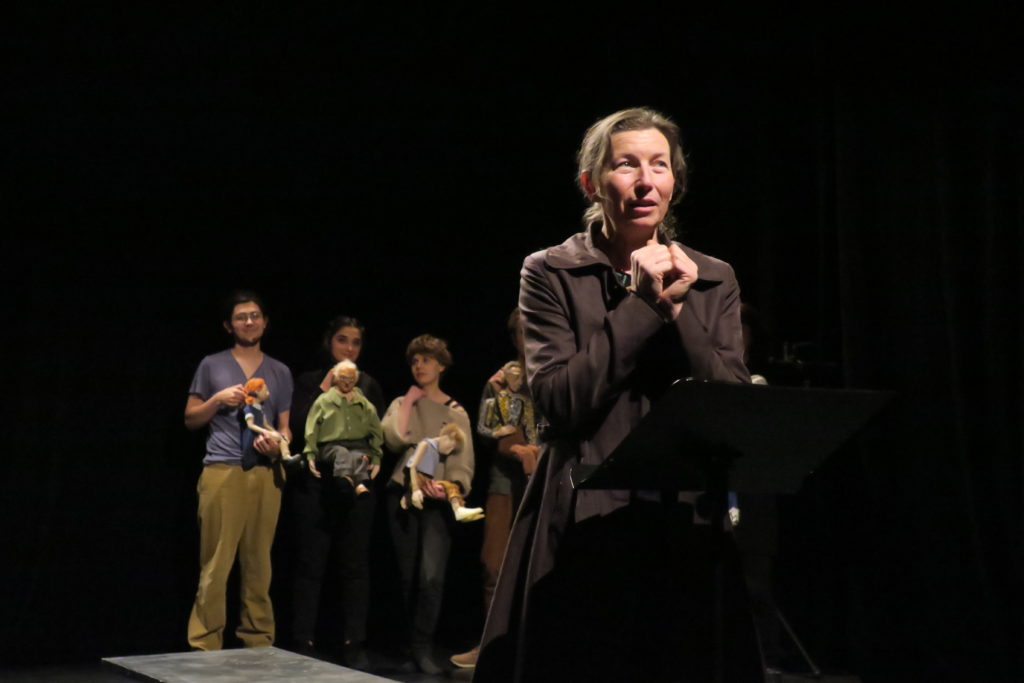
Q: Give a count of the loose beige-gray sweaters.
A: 1